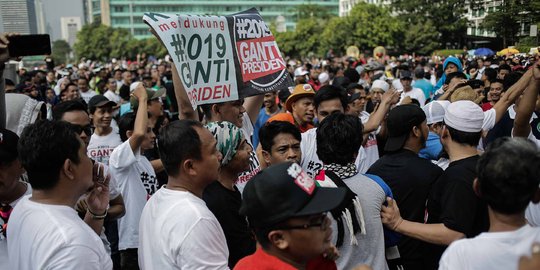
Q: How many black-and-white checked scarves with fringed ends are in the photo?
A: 1